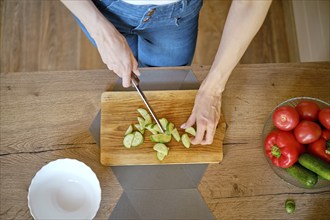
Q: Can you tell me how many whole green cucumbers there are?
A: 2